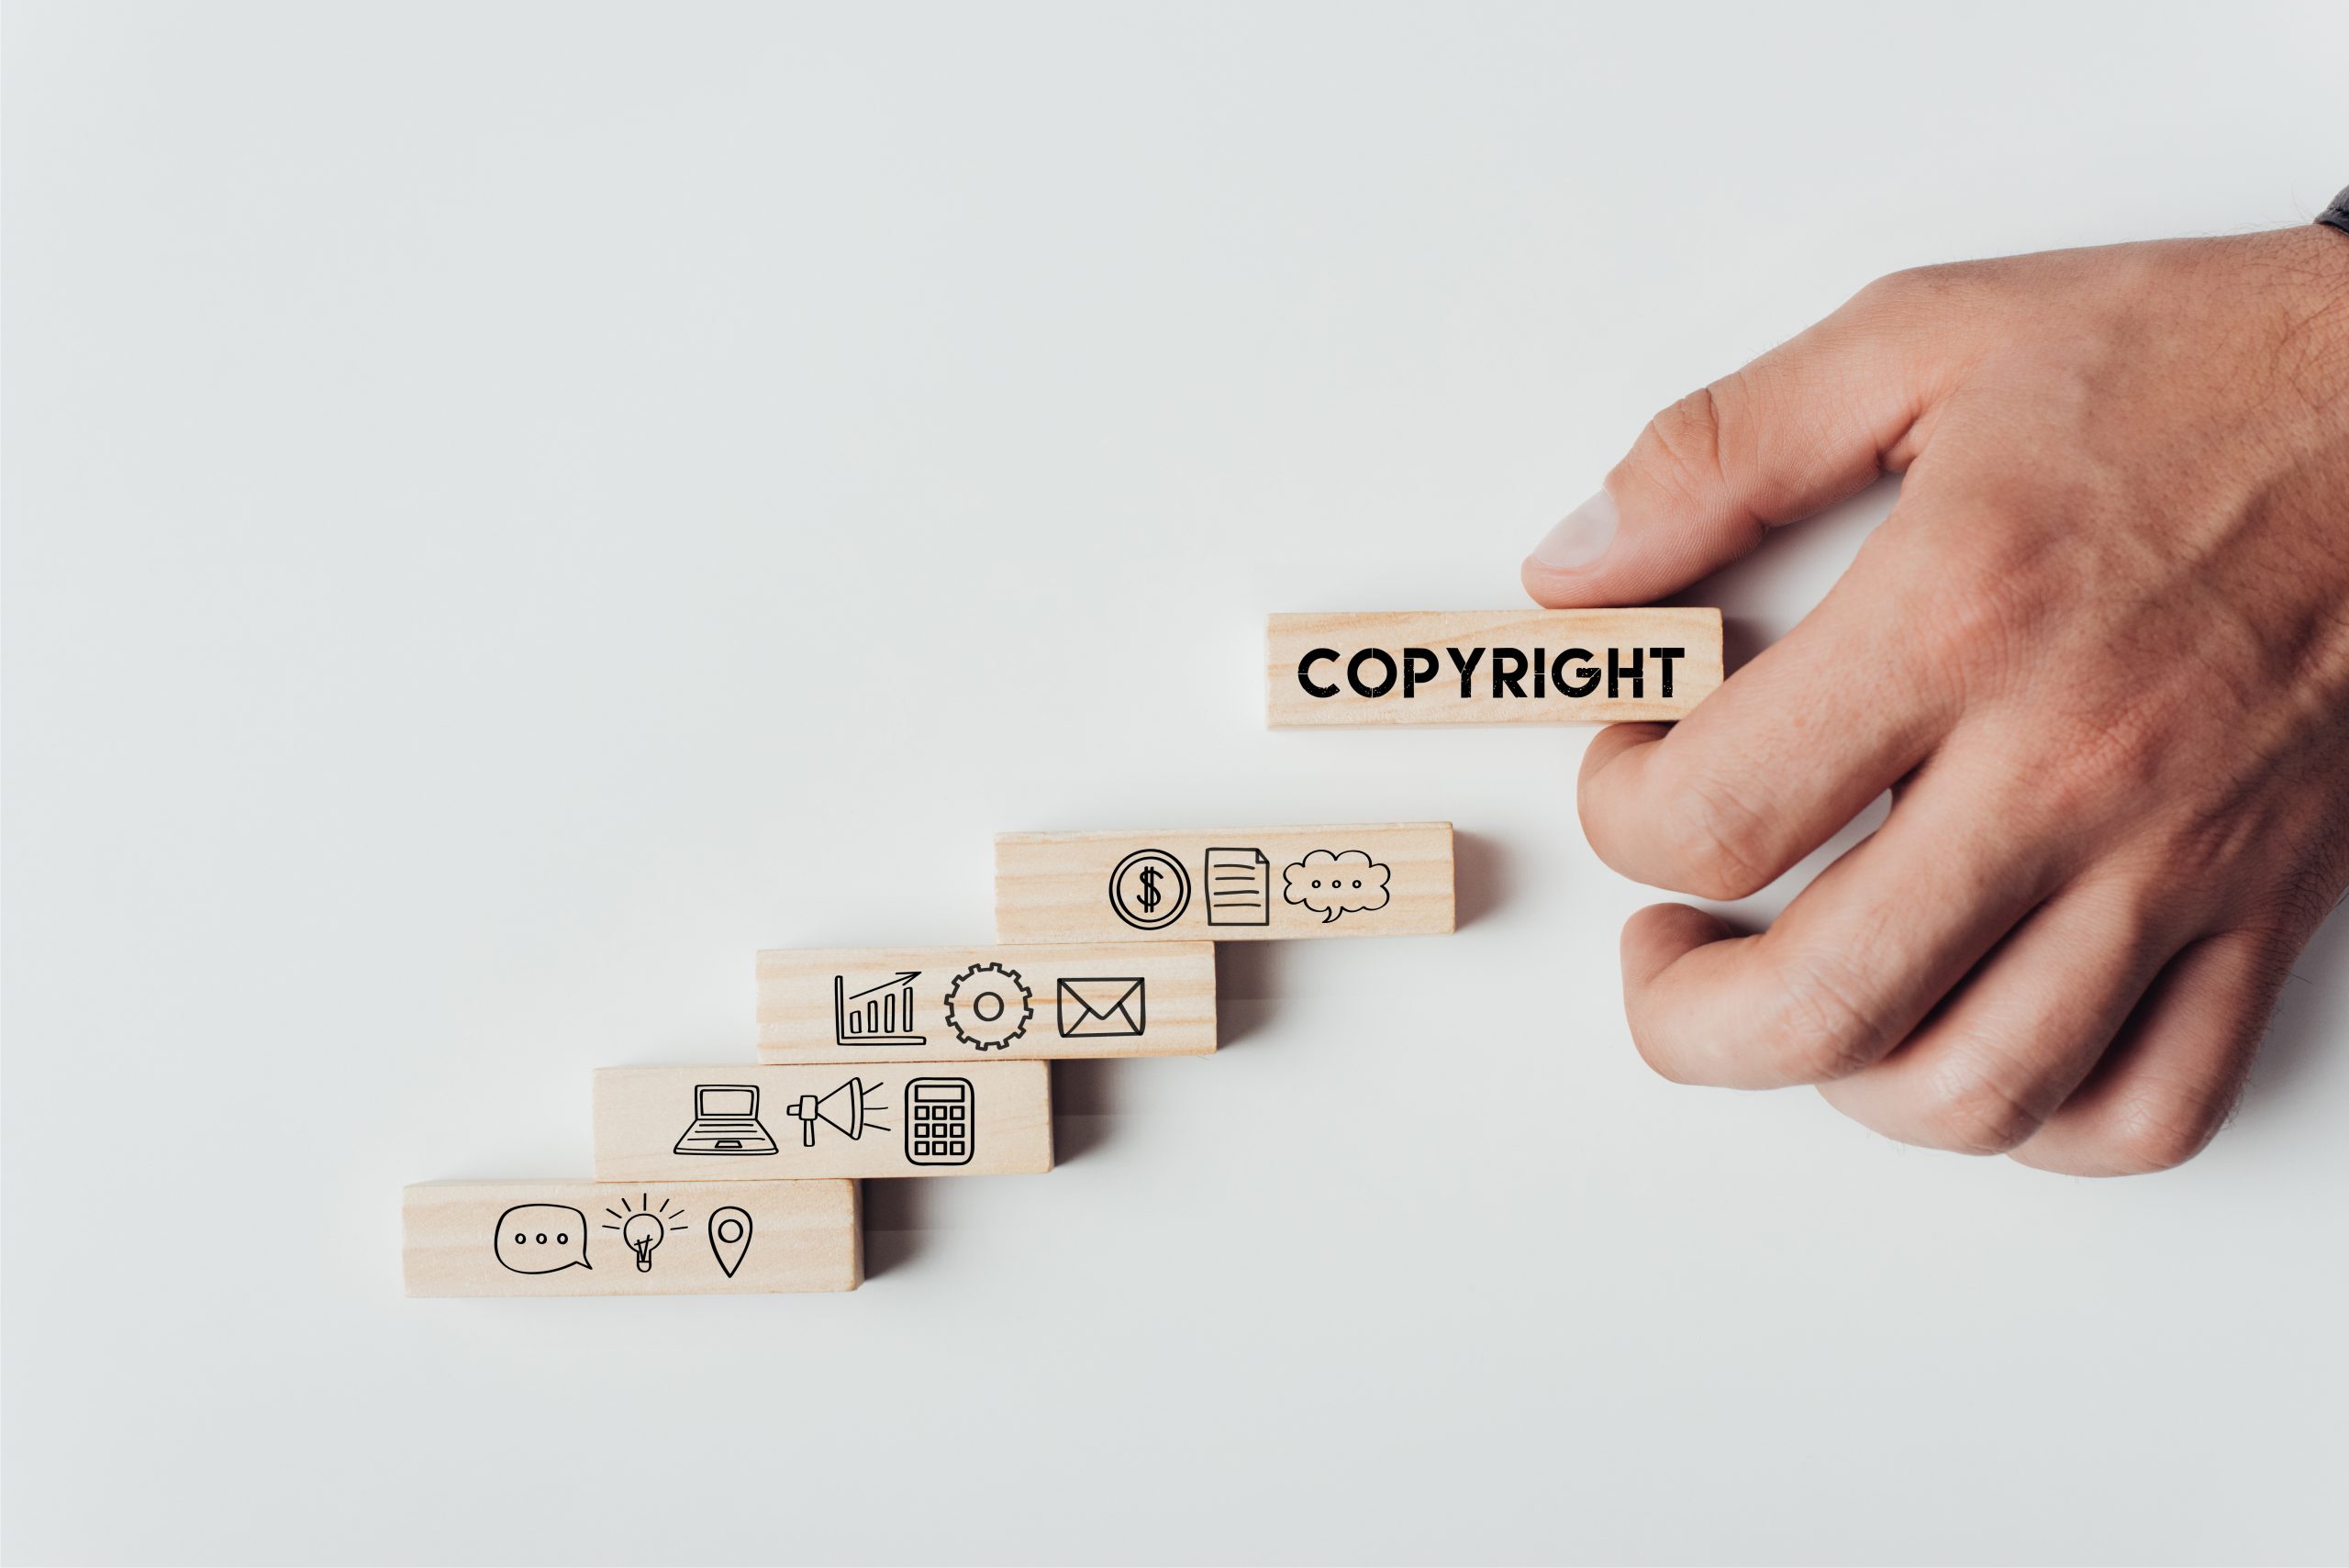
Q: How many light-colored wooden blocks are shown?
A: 5